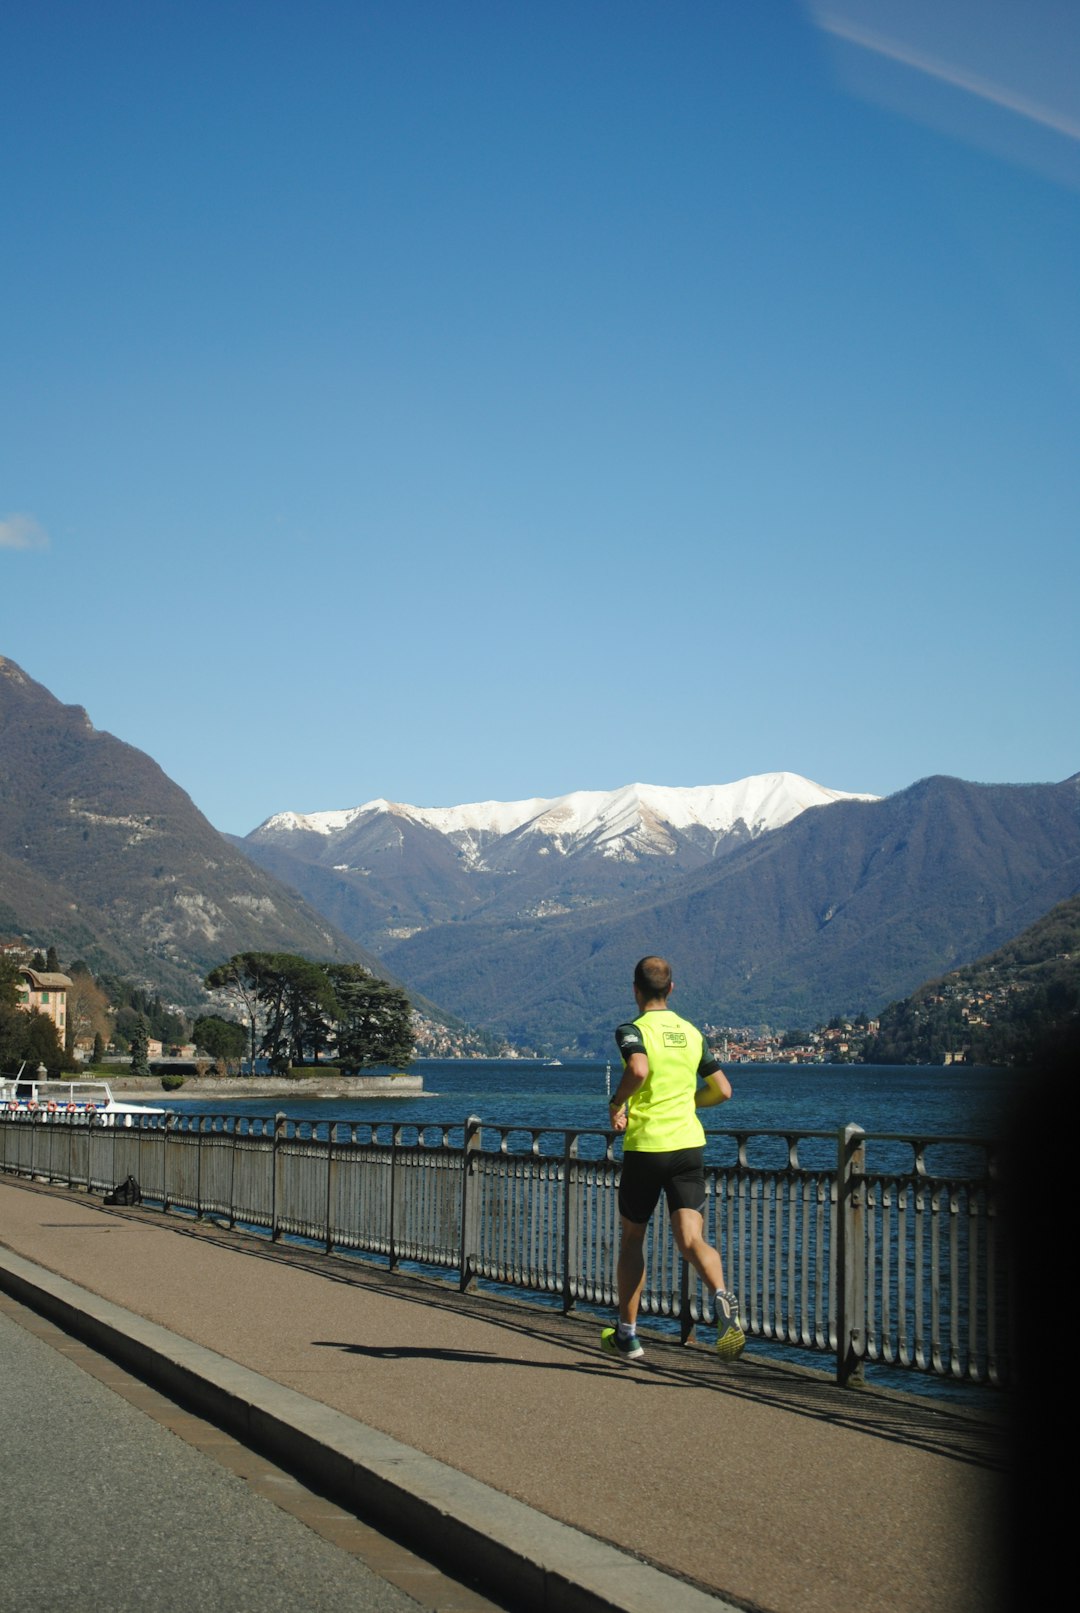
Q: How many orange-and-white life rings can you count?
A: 5